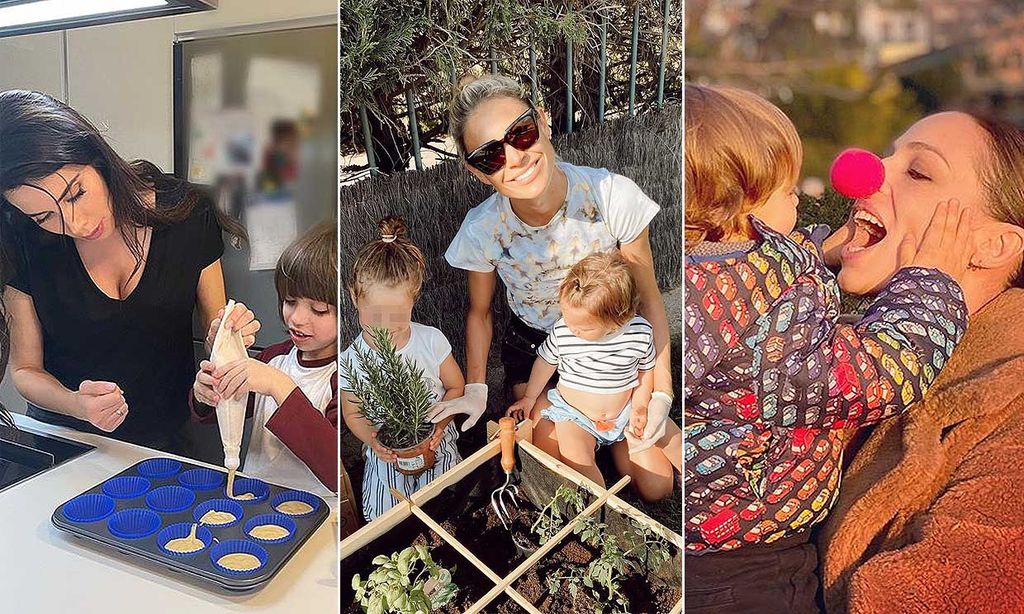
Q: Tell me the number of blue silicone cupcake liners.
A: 12